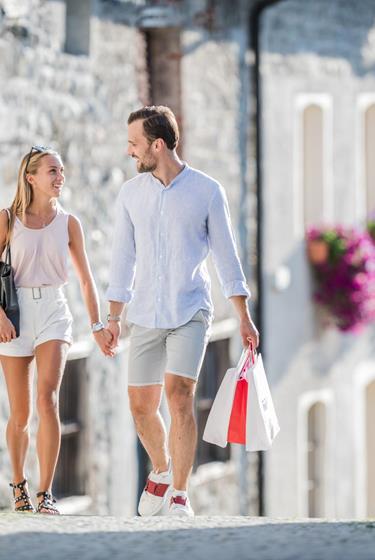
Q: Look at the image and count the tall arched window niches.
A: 4